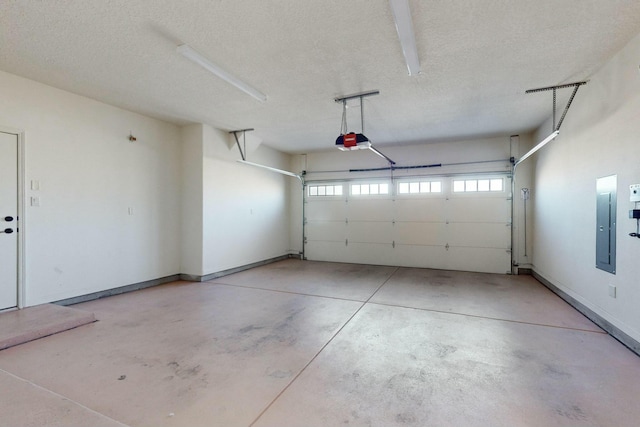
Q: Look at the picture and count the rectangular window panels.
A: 4